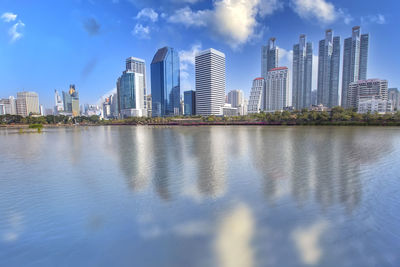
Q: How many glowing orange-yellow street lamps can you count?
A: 0